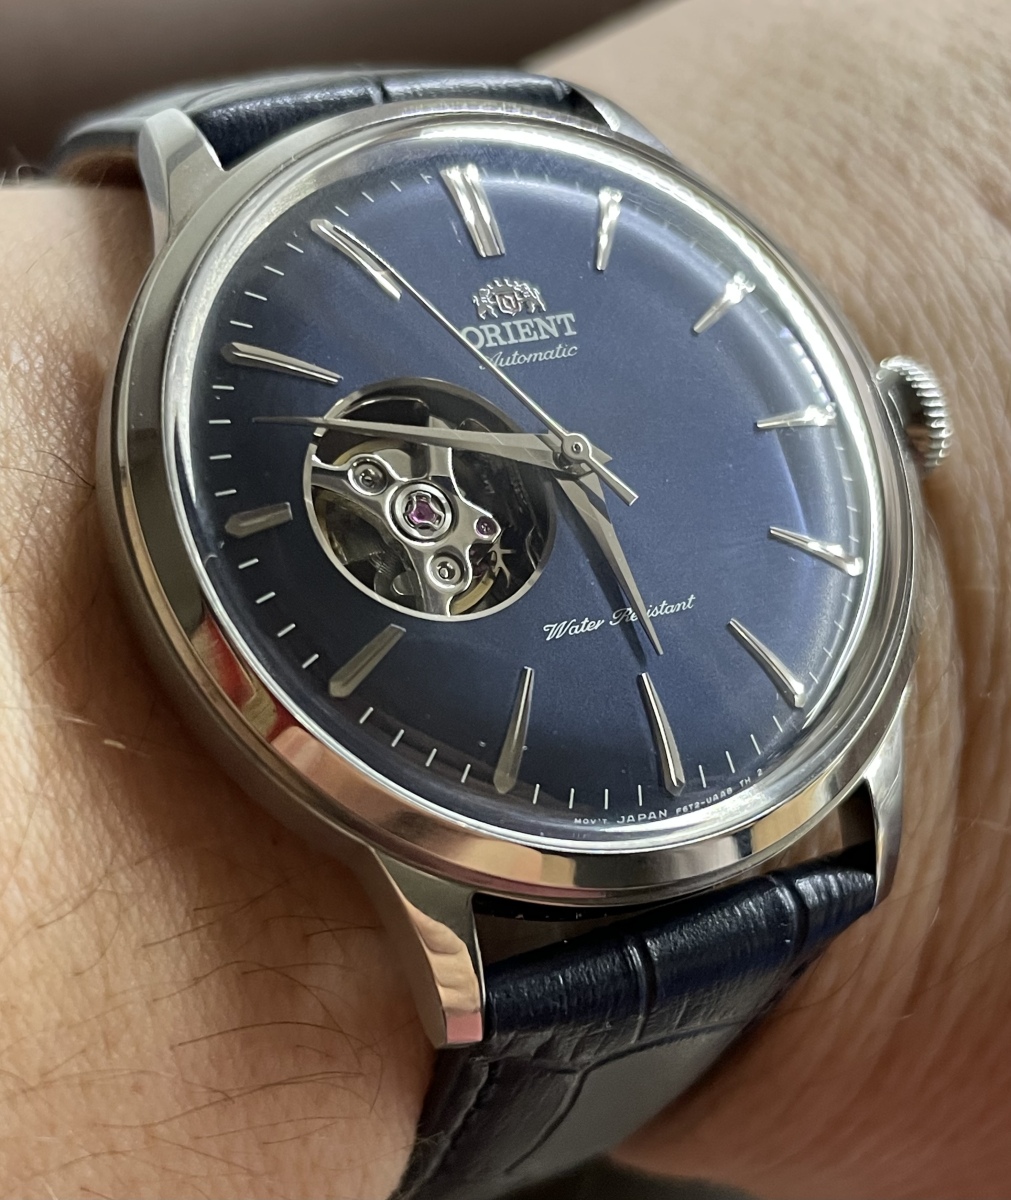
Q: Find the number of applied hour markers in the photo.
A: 12